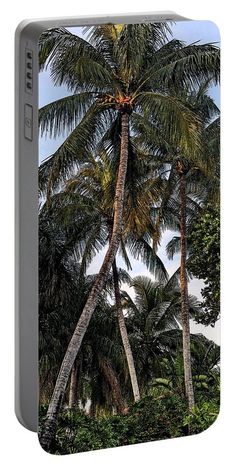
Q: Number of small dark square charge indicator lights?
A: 4